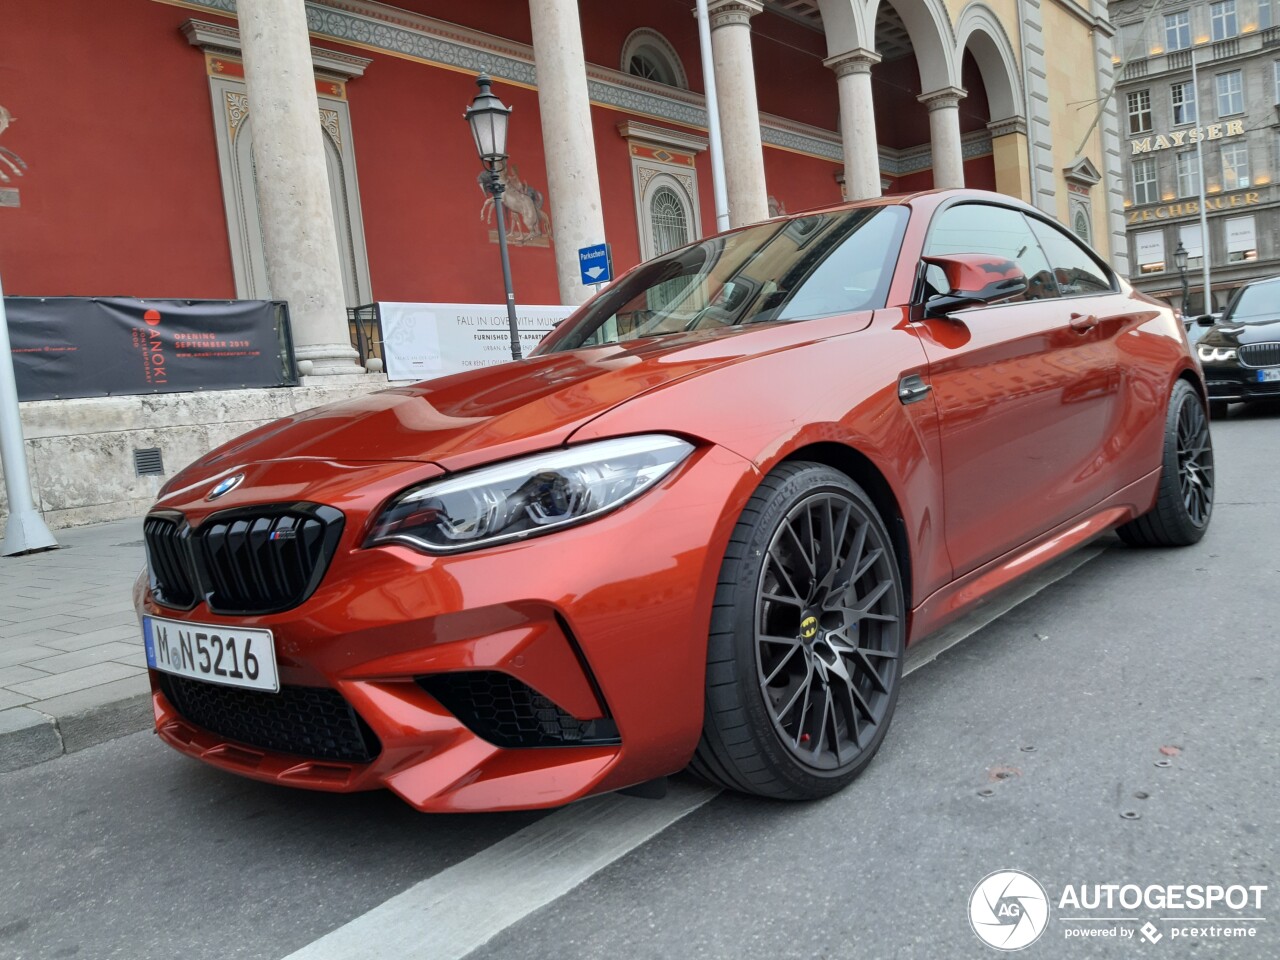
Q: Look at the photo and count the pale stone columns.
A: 5